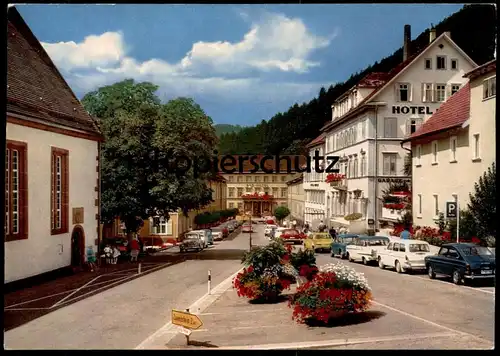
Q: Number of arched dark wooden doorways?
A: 1